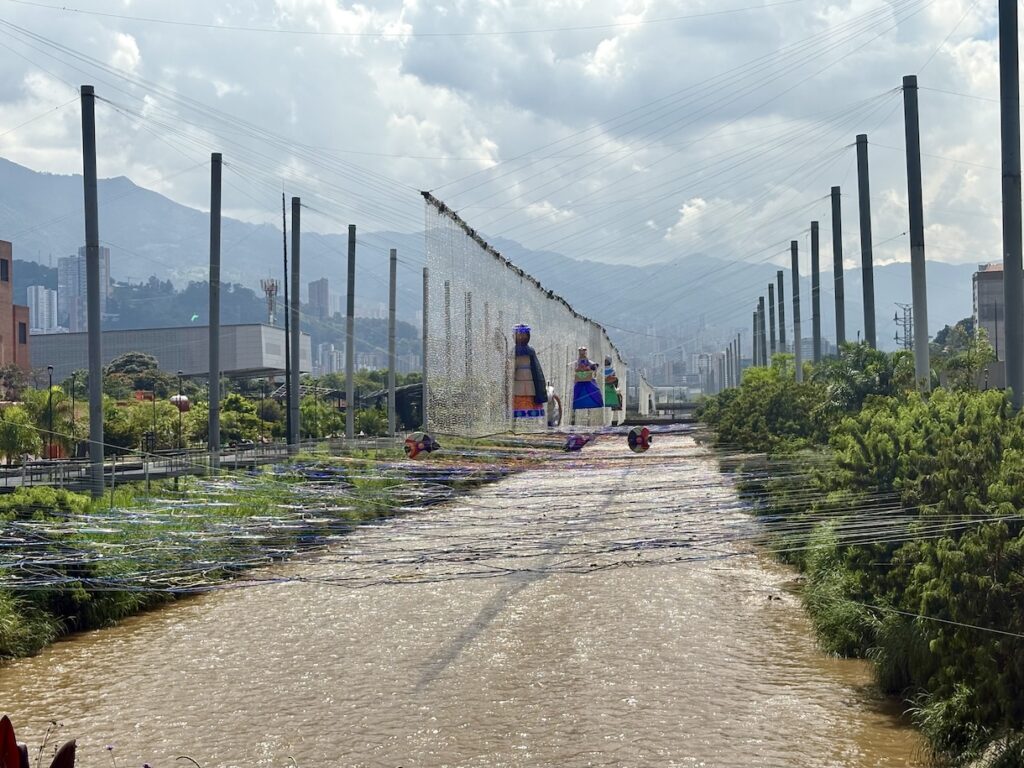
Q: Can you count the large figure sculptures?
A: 3